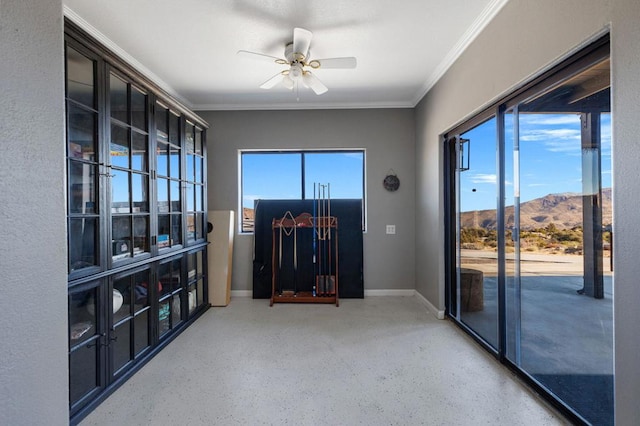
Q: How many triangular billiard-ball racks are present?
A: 1